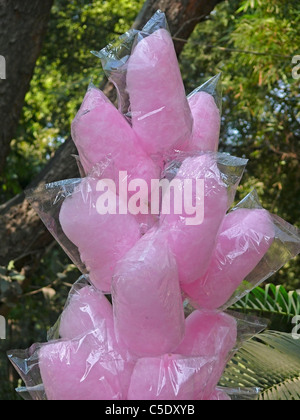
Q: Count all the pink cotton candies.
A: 11